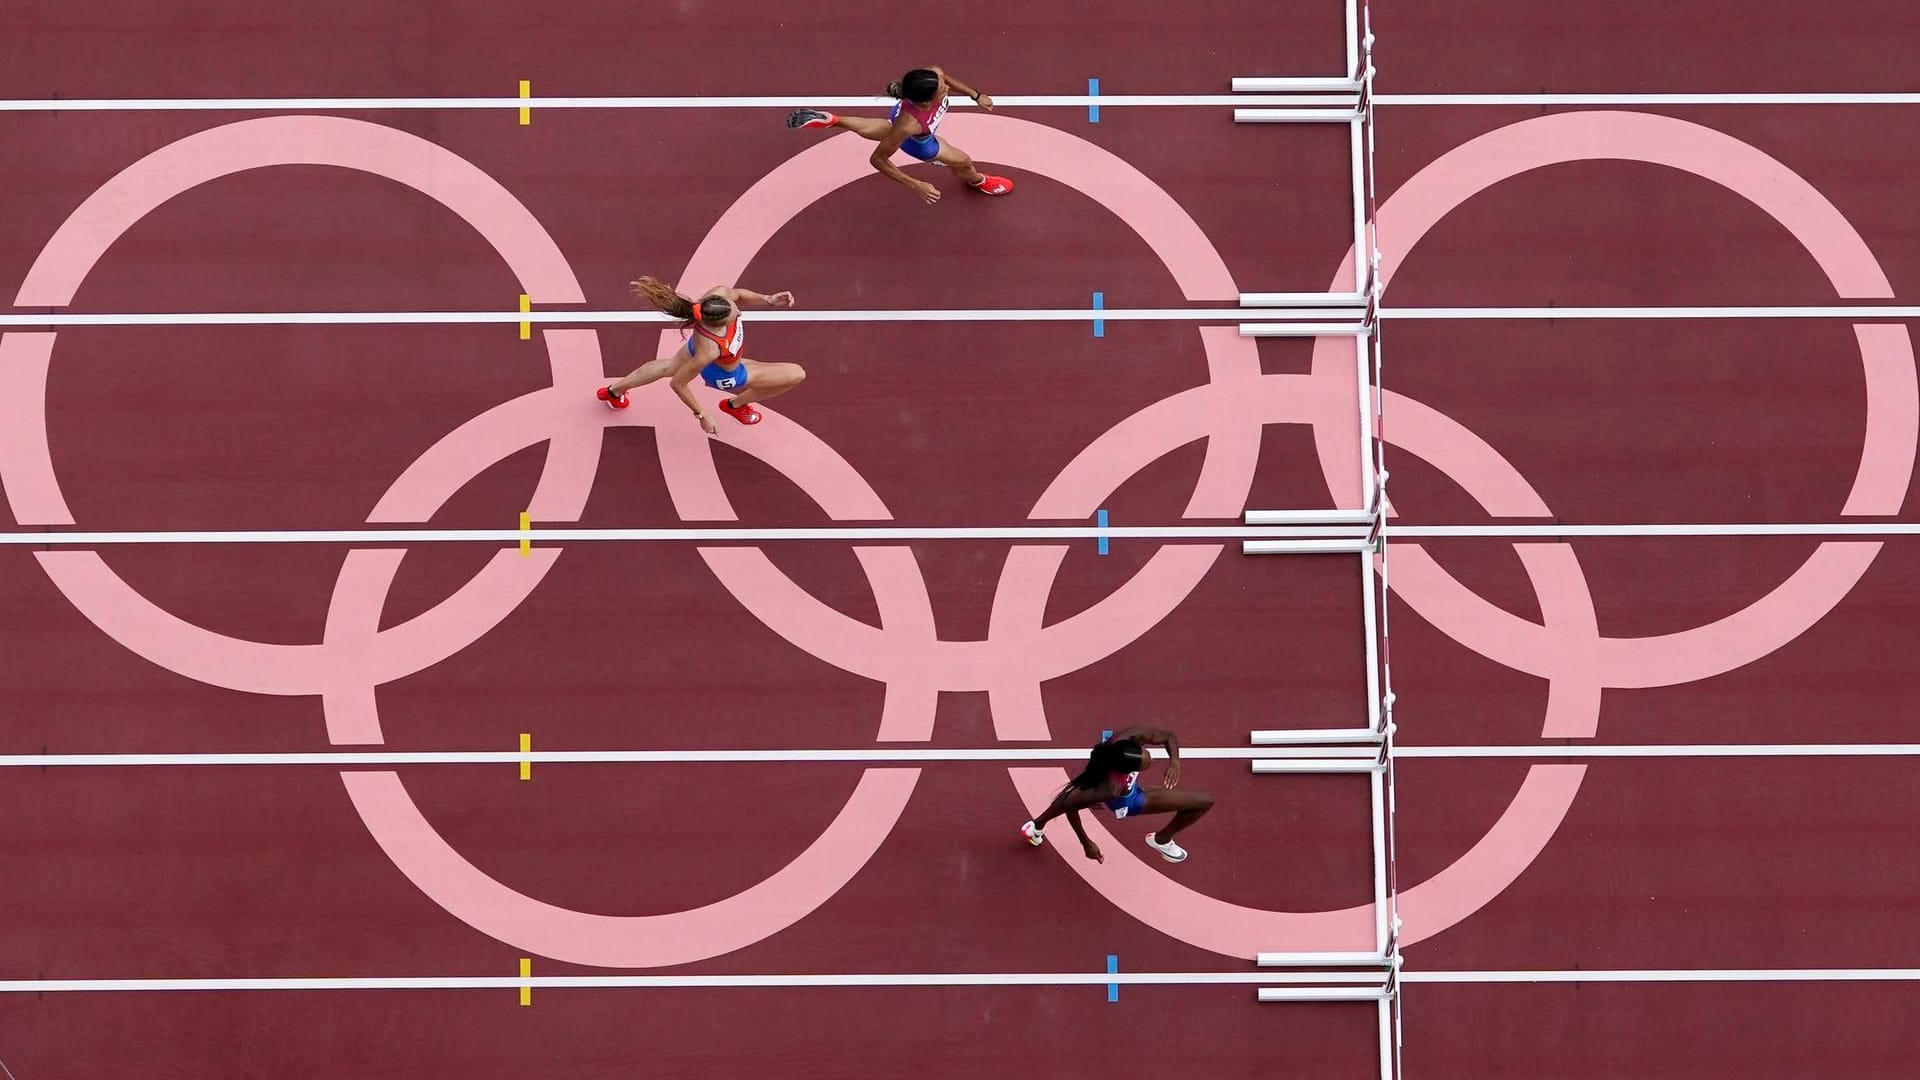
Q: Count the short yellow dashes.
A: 5